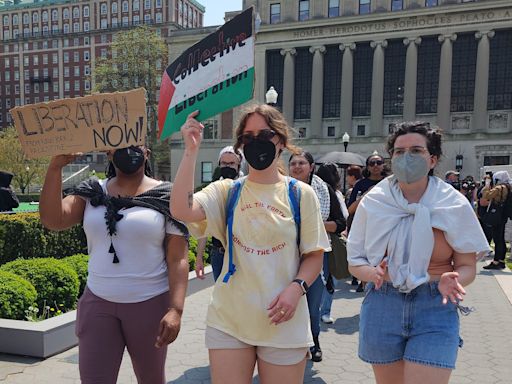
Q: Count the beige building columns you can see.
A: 7